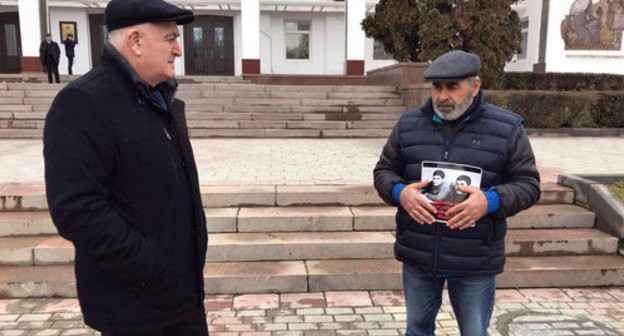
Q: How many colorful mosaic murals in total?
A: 1